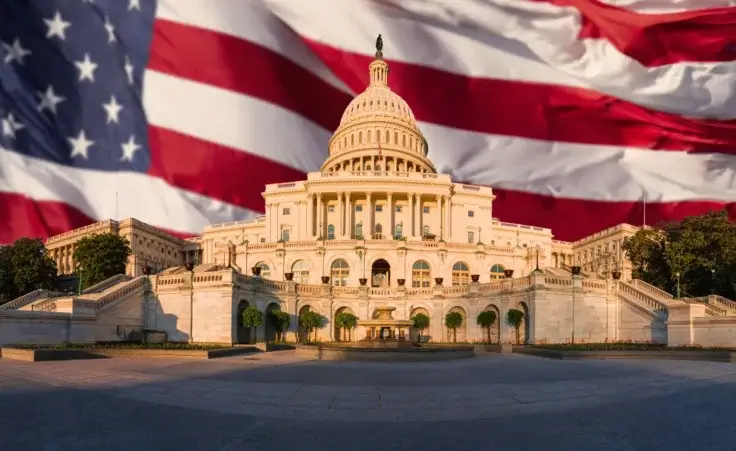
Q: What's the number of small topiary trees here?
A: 8